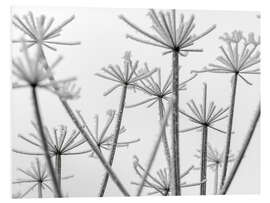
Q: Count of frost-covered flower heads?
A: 12